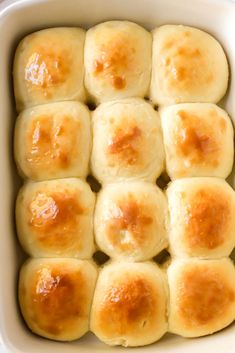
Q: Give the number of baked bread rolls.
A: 12